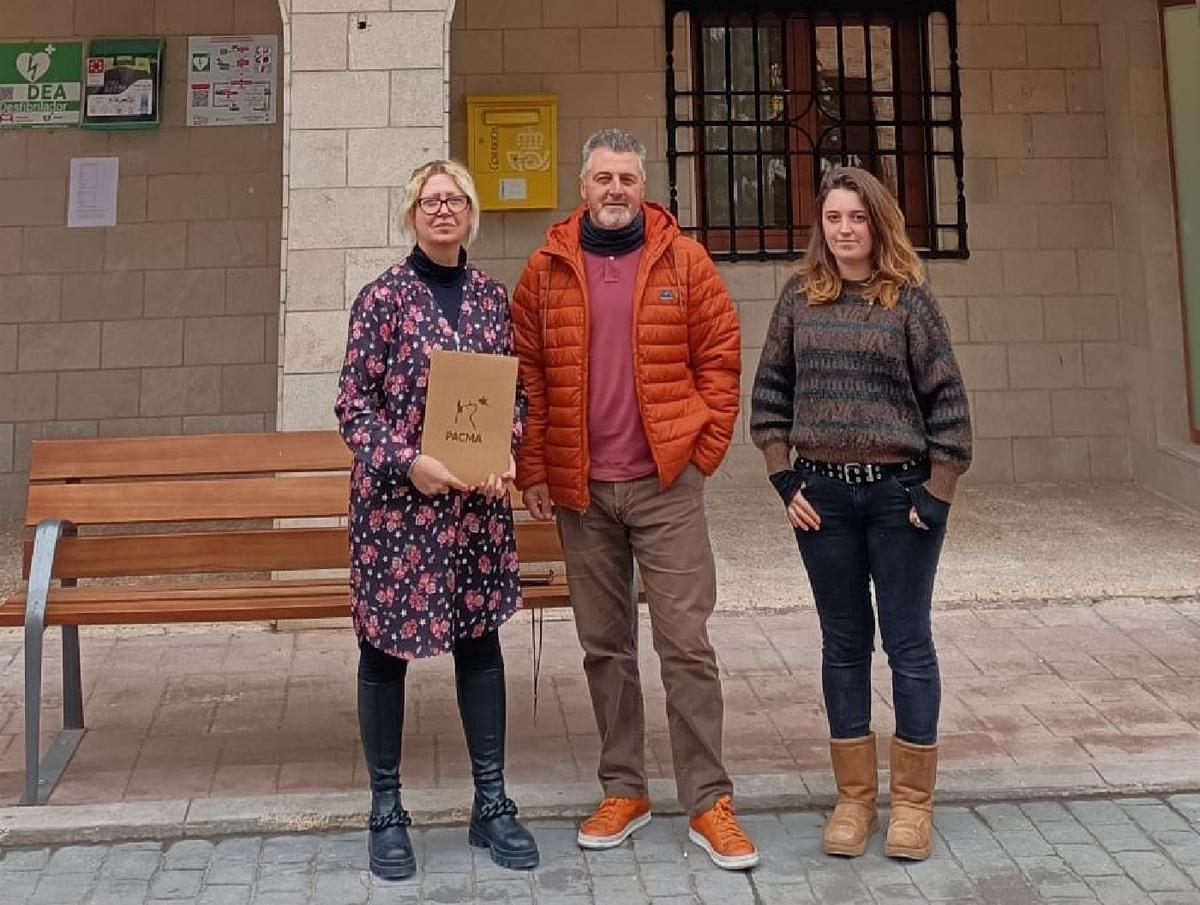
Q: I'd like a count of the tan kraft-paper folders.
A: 1